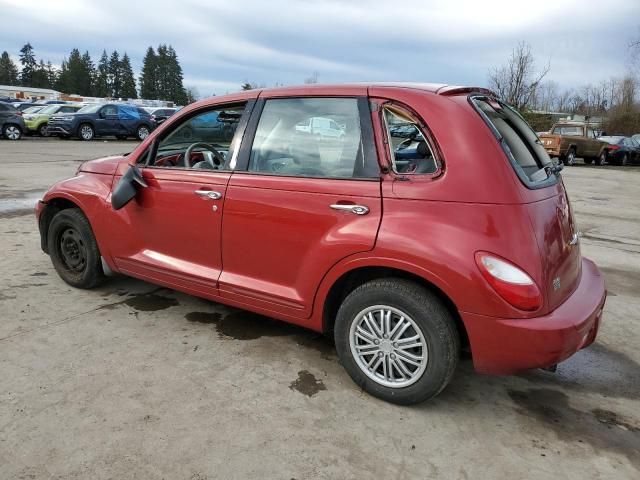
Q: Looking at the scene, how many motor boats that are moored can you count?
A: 0